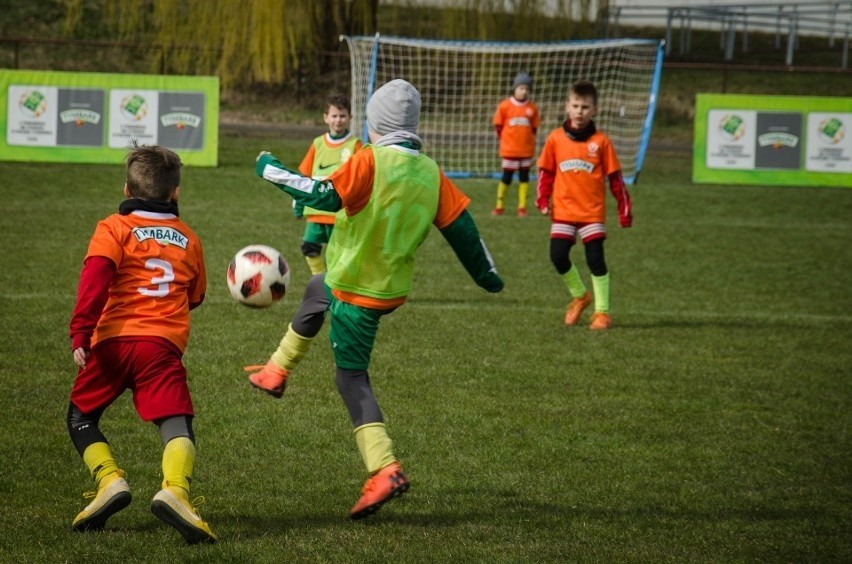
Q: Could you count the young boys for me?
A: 5